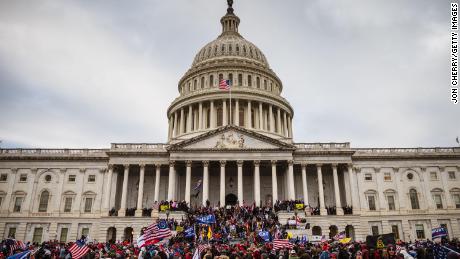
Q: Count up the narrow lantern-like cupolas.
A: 1